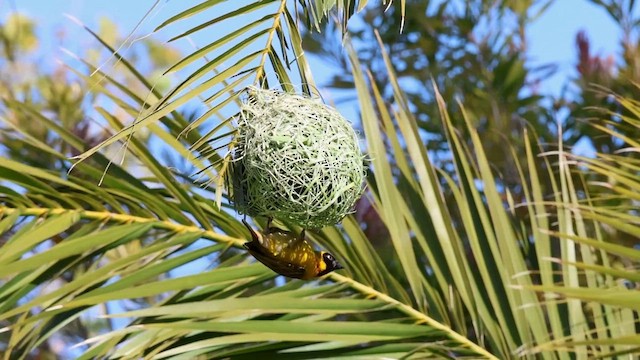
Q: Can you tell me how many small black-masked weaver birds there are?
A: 1